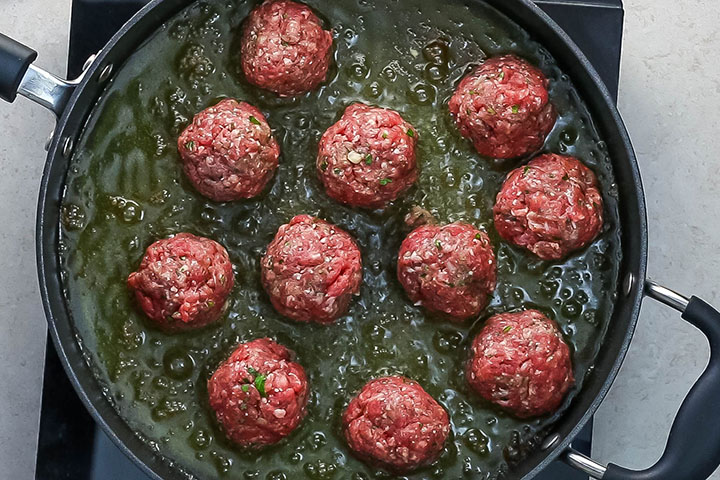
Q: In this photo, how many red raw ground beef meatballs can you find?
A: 11